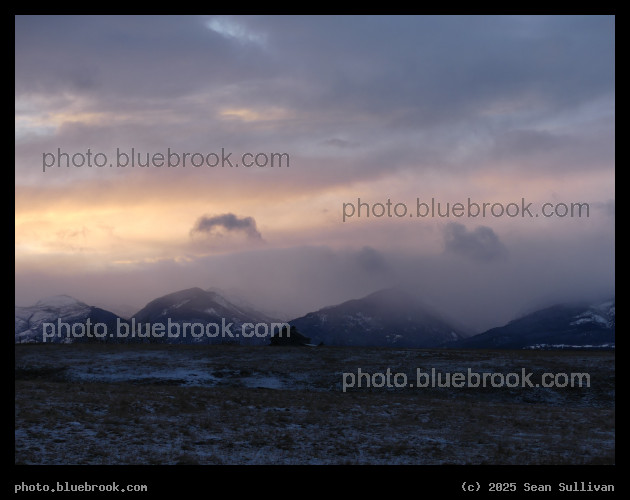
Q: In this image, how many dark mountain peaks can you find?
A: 4